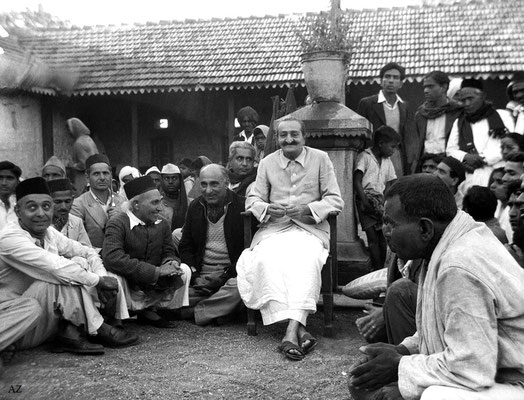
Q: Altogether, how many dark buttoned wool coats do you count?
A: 1